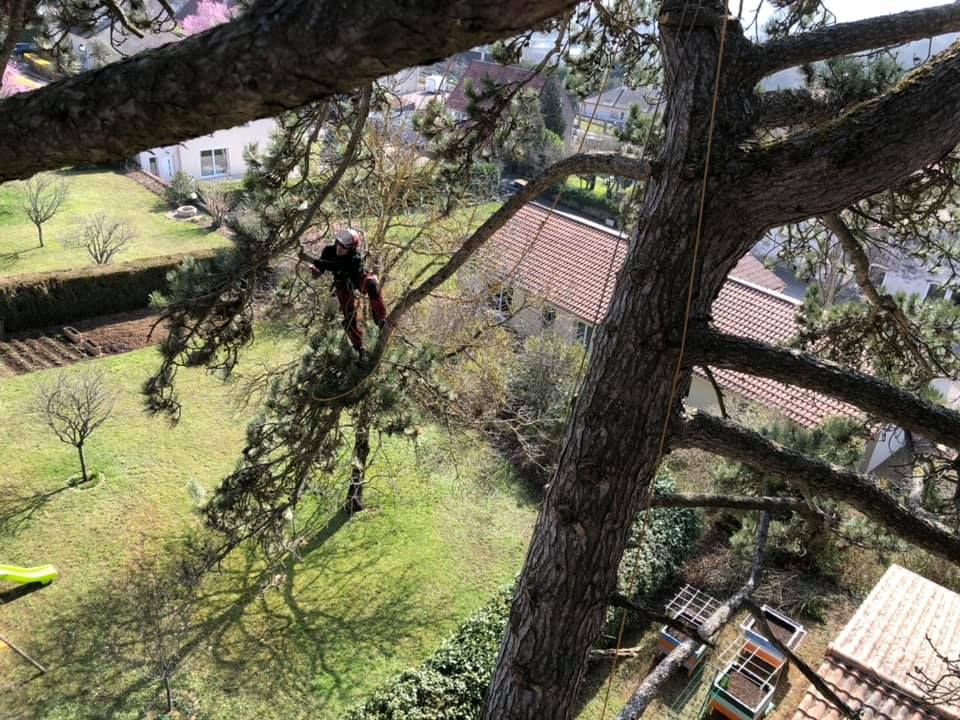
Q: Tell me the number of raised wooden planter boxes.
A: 3